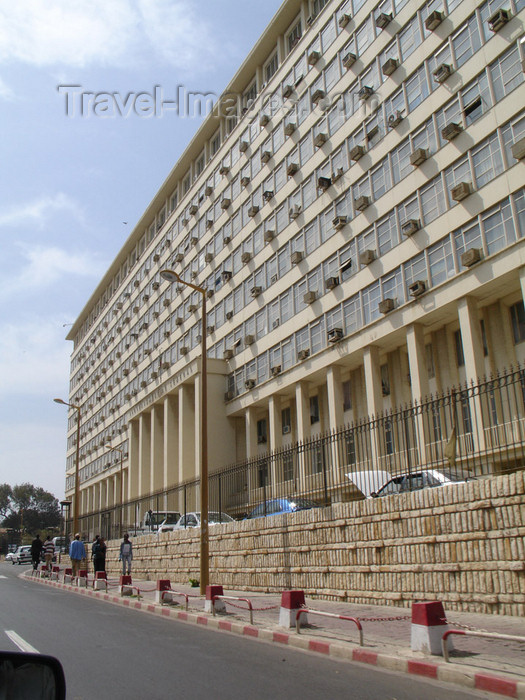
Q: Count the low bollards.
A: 10